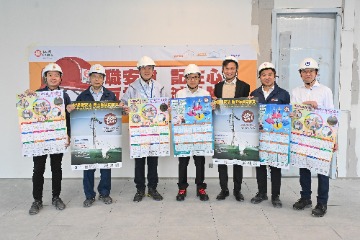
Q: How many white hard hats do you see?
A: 7